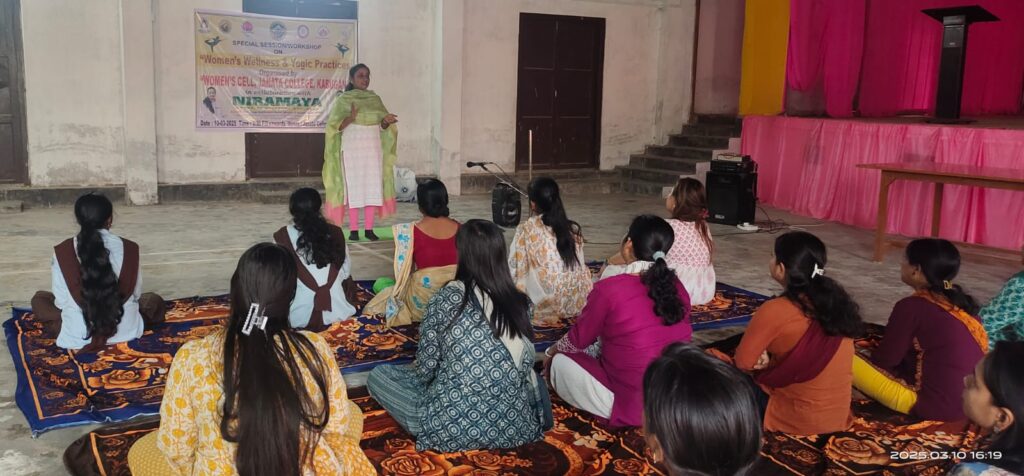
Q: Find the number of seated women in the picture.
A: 13